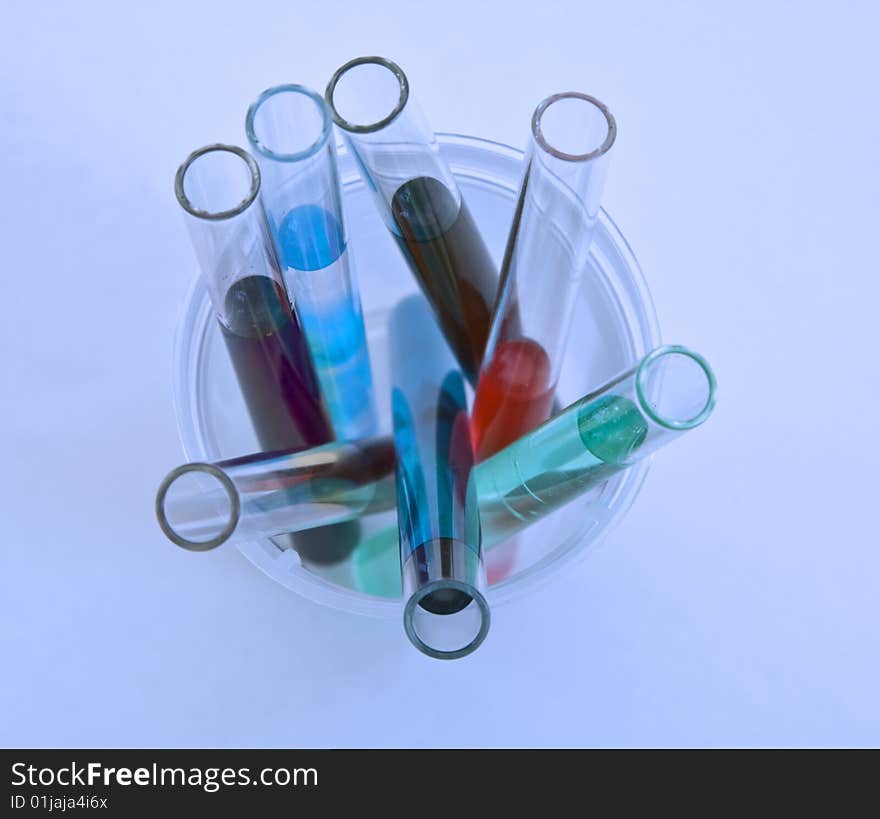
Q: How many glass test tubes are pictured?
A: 7